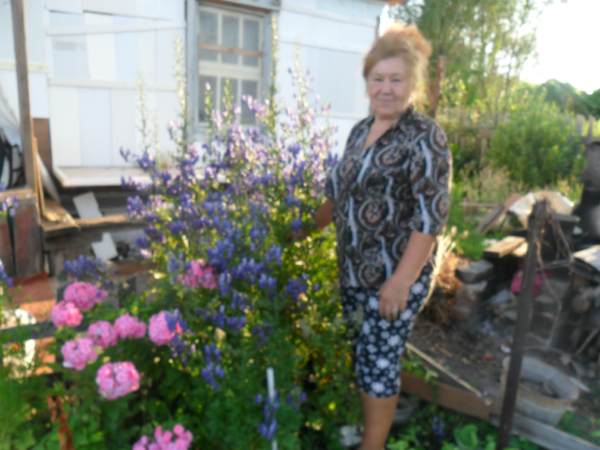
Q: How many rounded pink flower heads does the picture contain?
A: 9